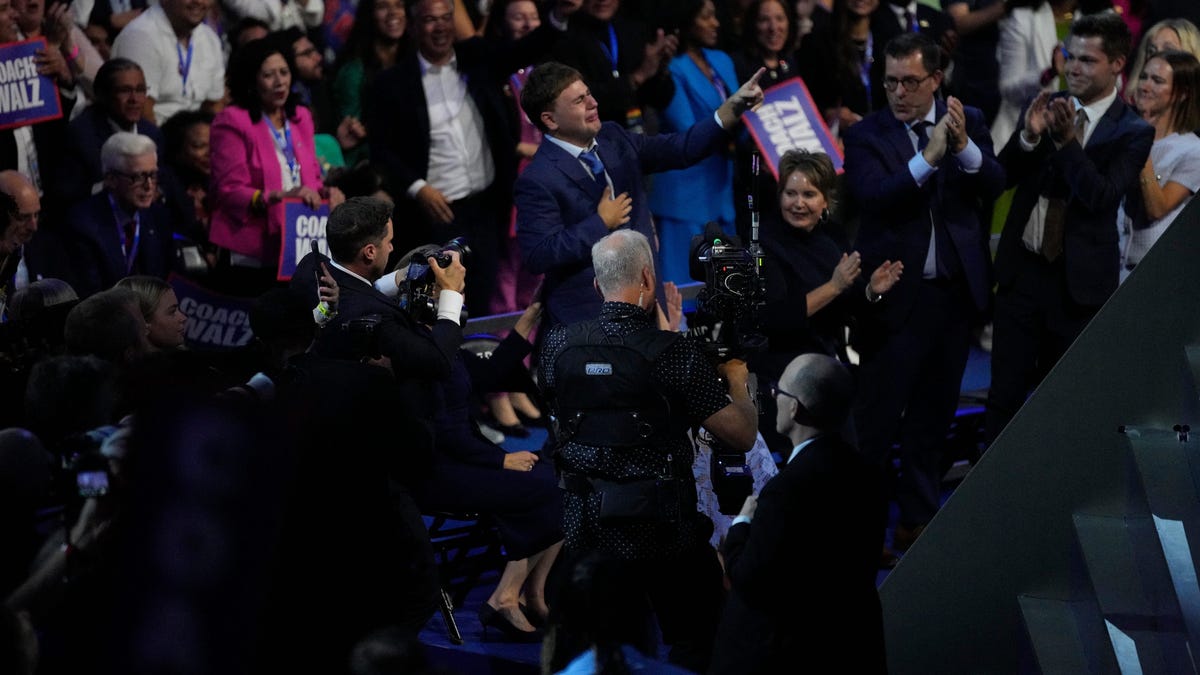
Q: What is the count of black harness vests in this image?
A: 1